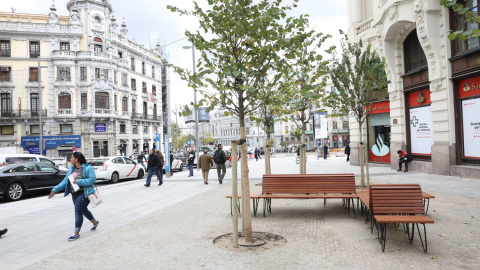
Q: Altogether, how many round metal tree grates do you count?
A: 1